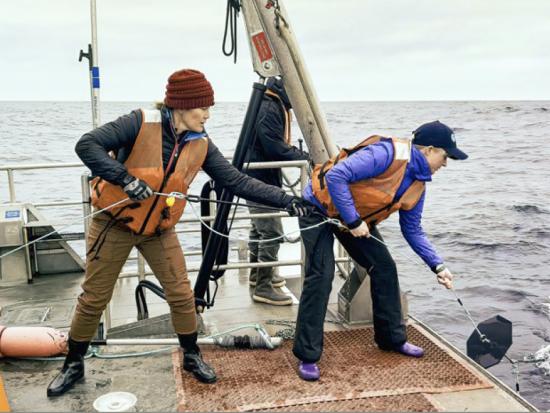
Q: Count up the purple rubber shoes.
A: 2